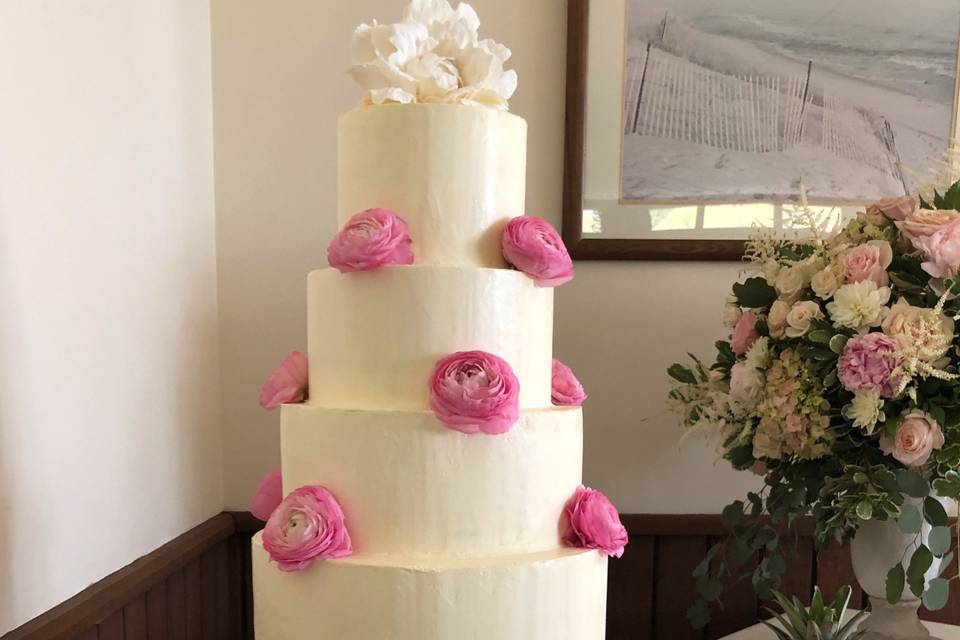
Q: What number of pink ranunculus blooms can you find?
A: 8